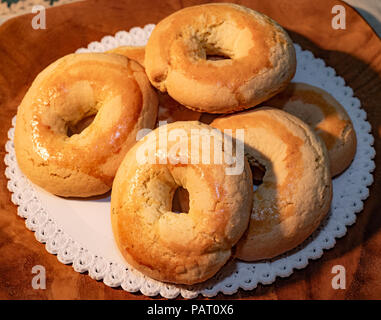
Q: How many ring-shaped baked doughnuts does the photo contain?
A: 6